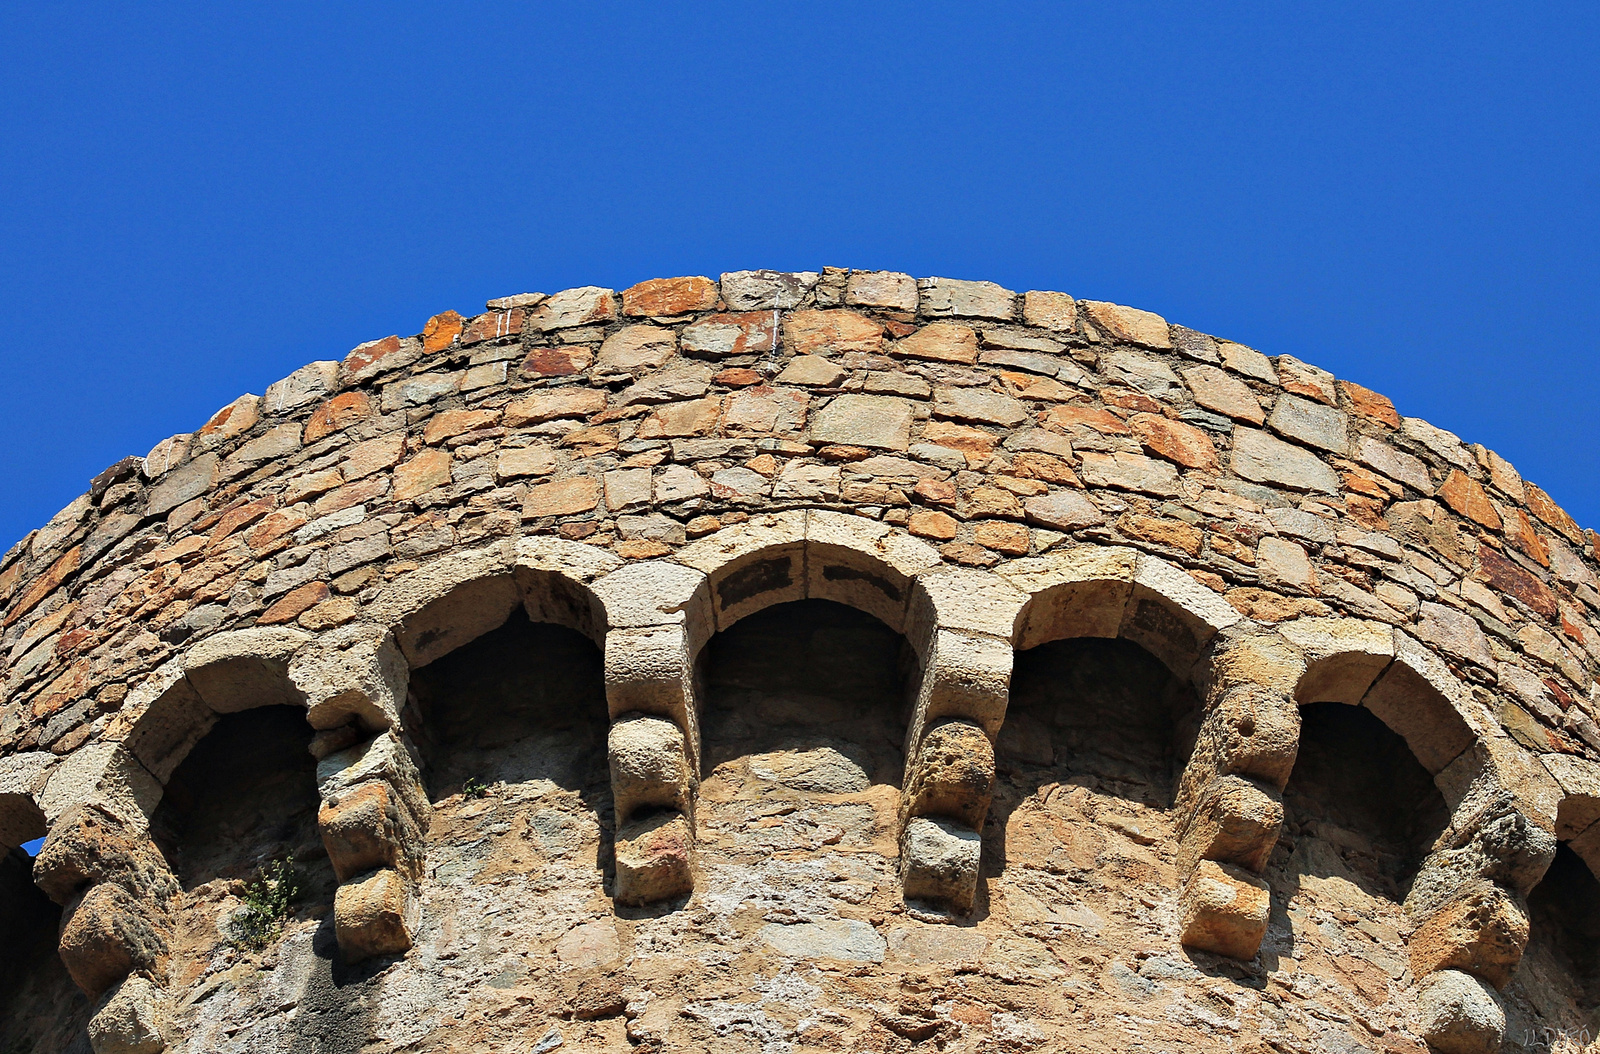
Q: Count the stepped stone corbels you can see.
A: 6